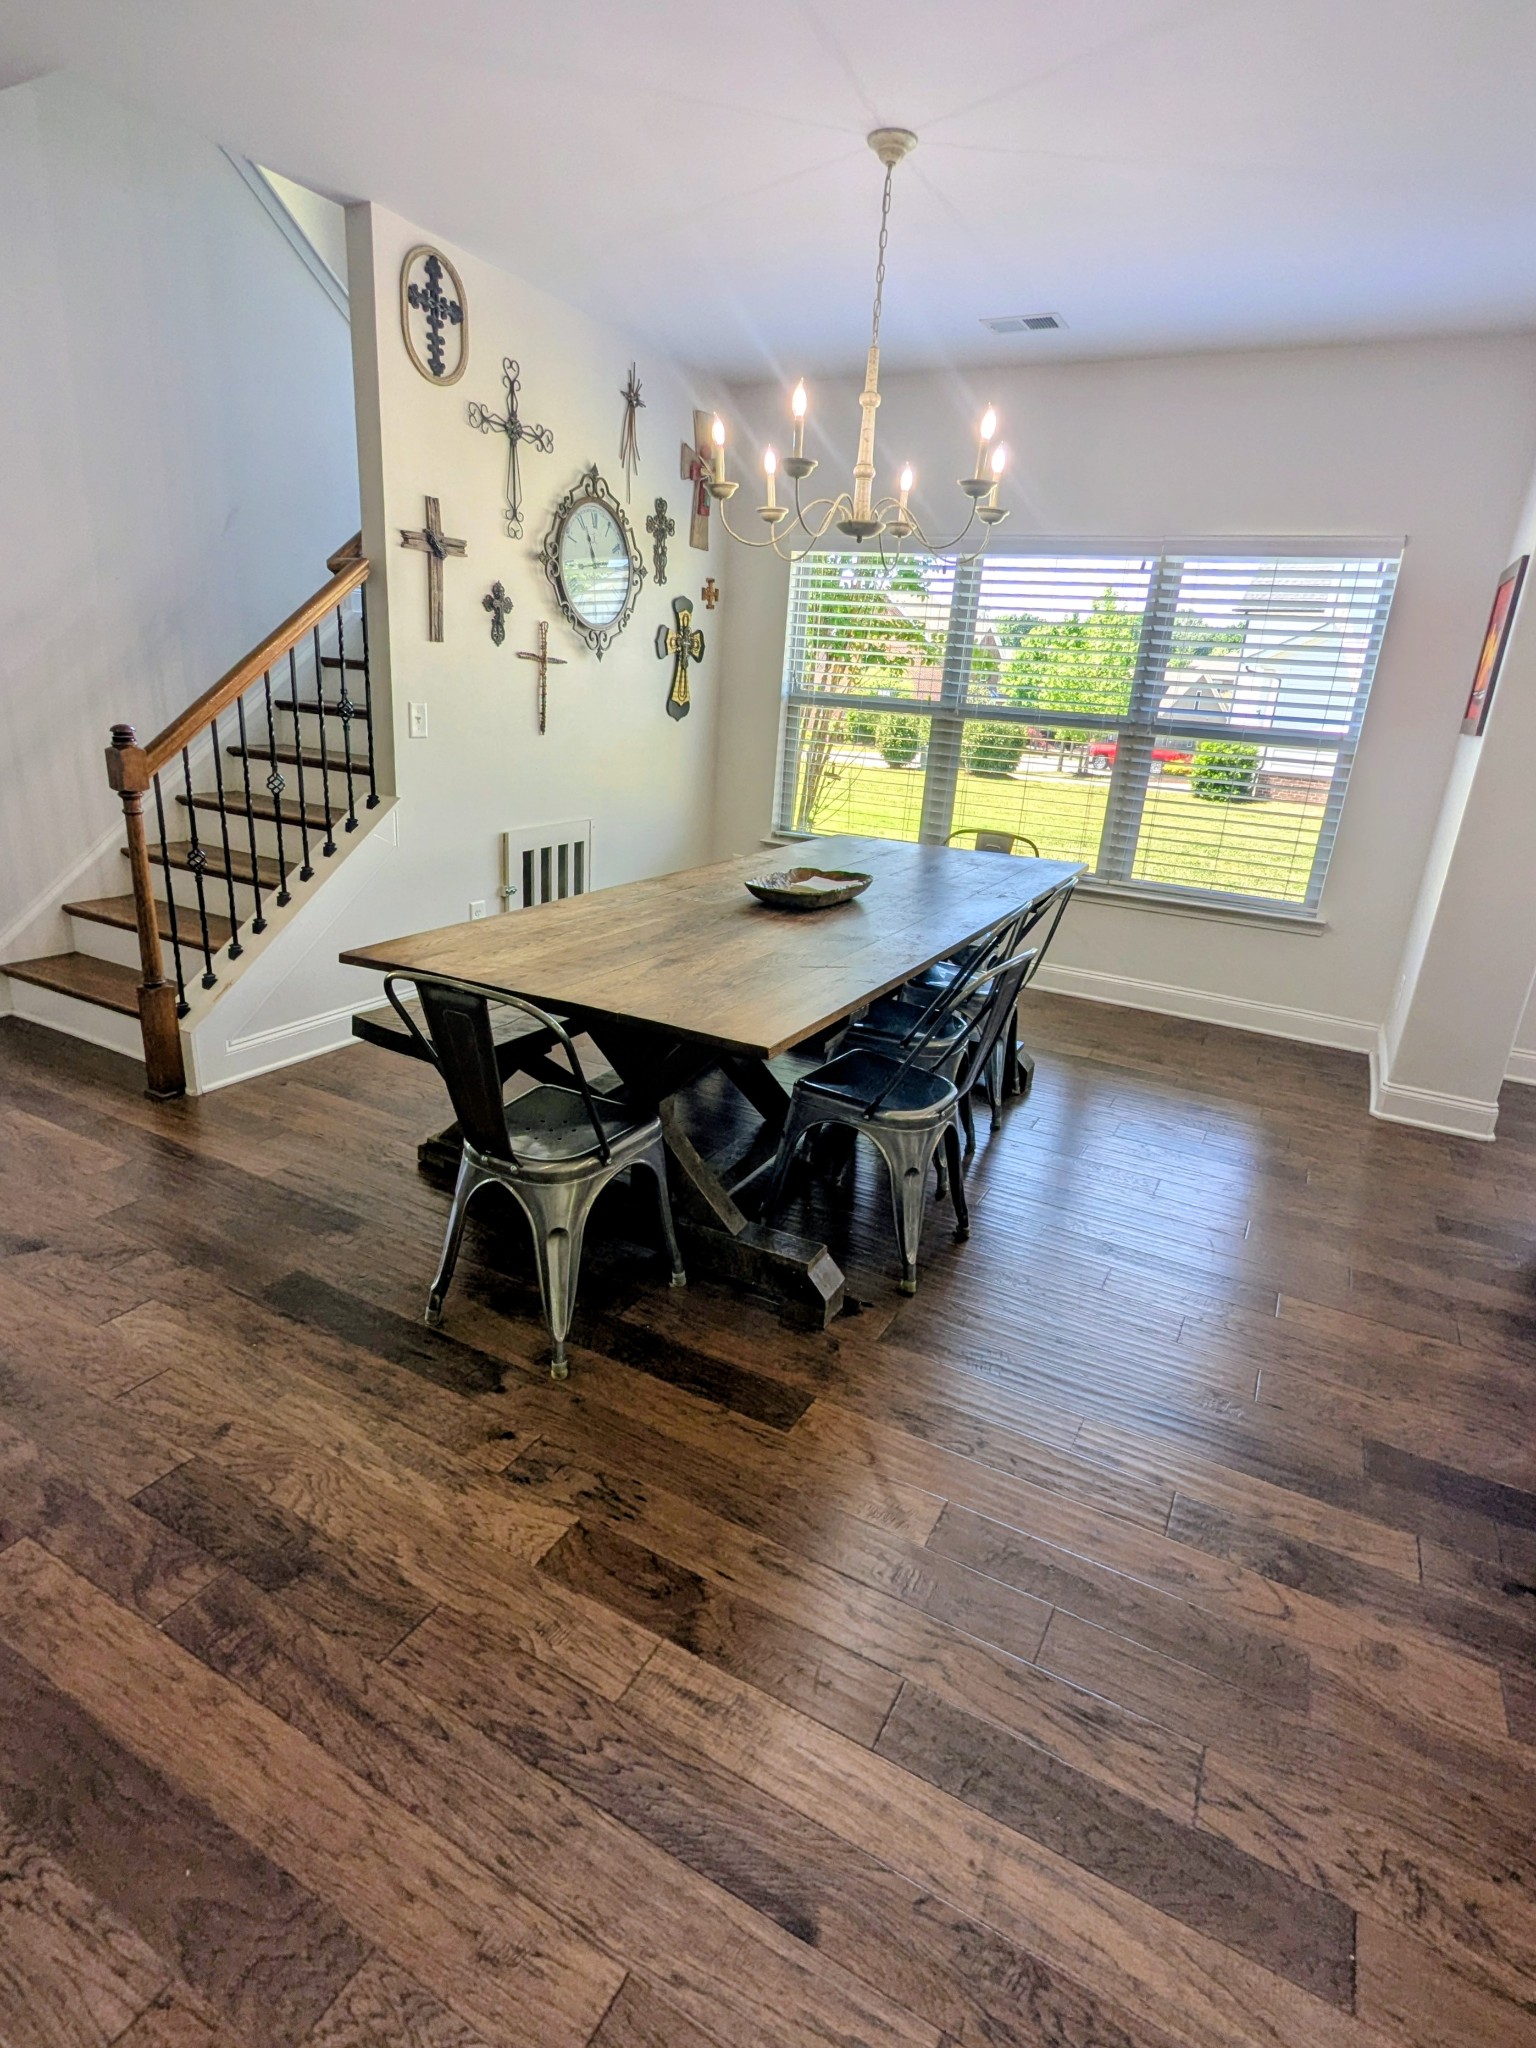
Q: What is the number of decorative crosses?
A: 10